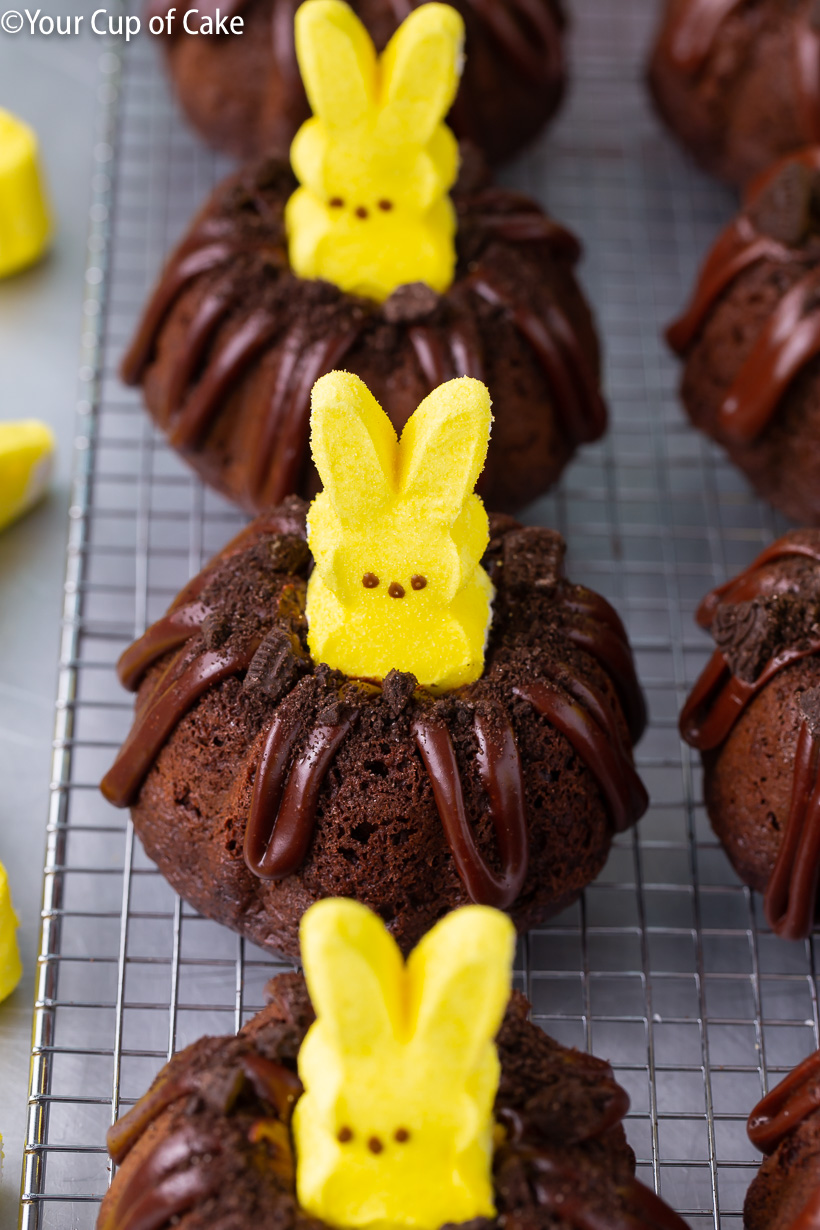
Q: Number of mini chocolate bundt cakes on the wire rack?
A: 8